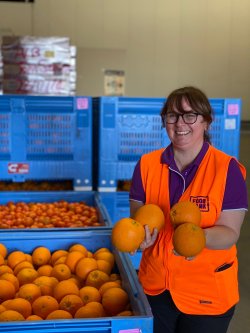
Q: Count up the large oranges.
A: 4